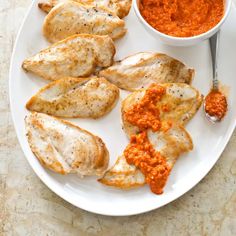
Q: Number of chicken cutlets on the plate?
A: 8